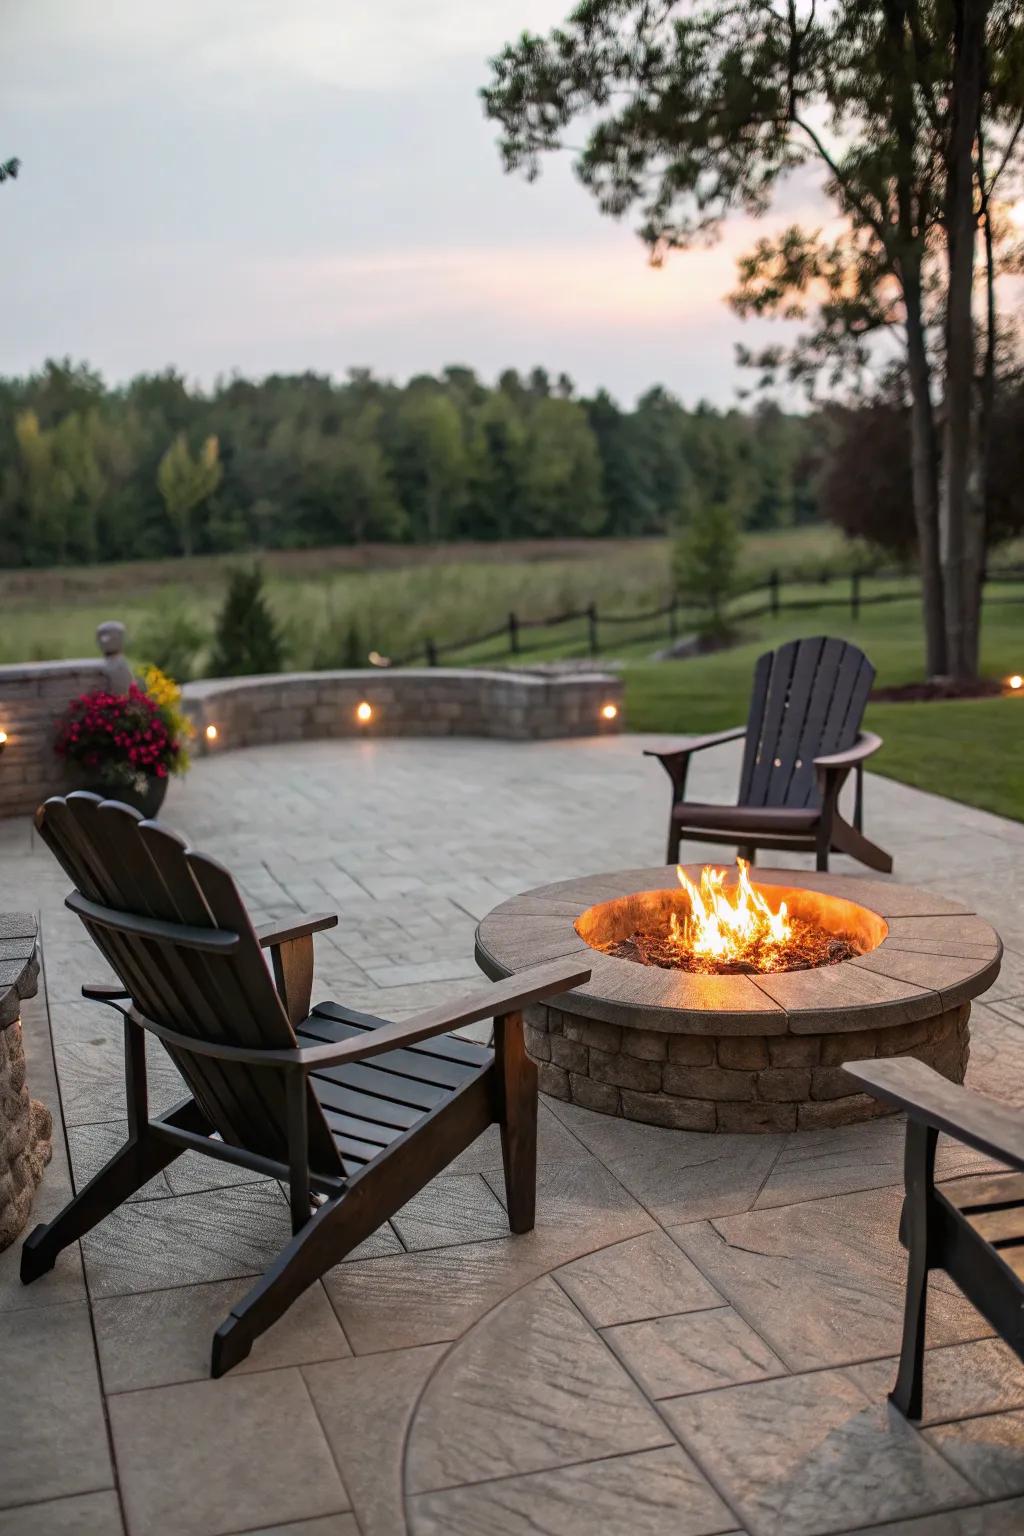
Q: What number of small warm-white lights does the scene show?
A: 5